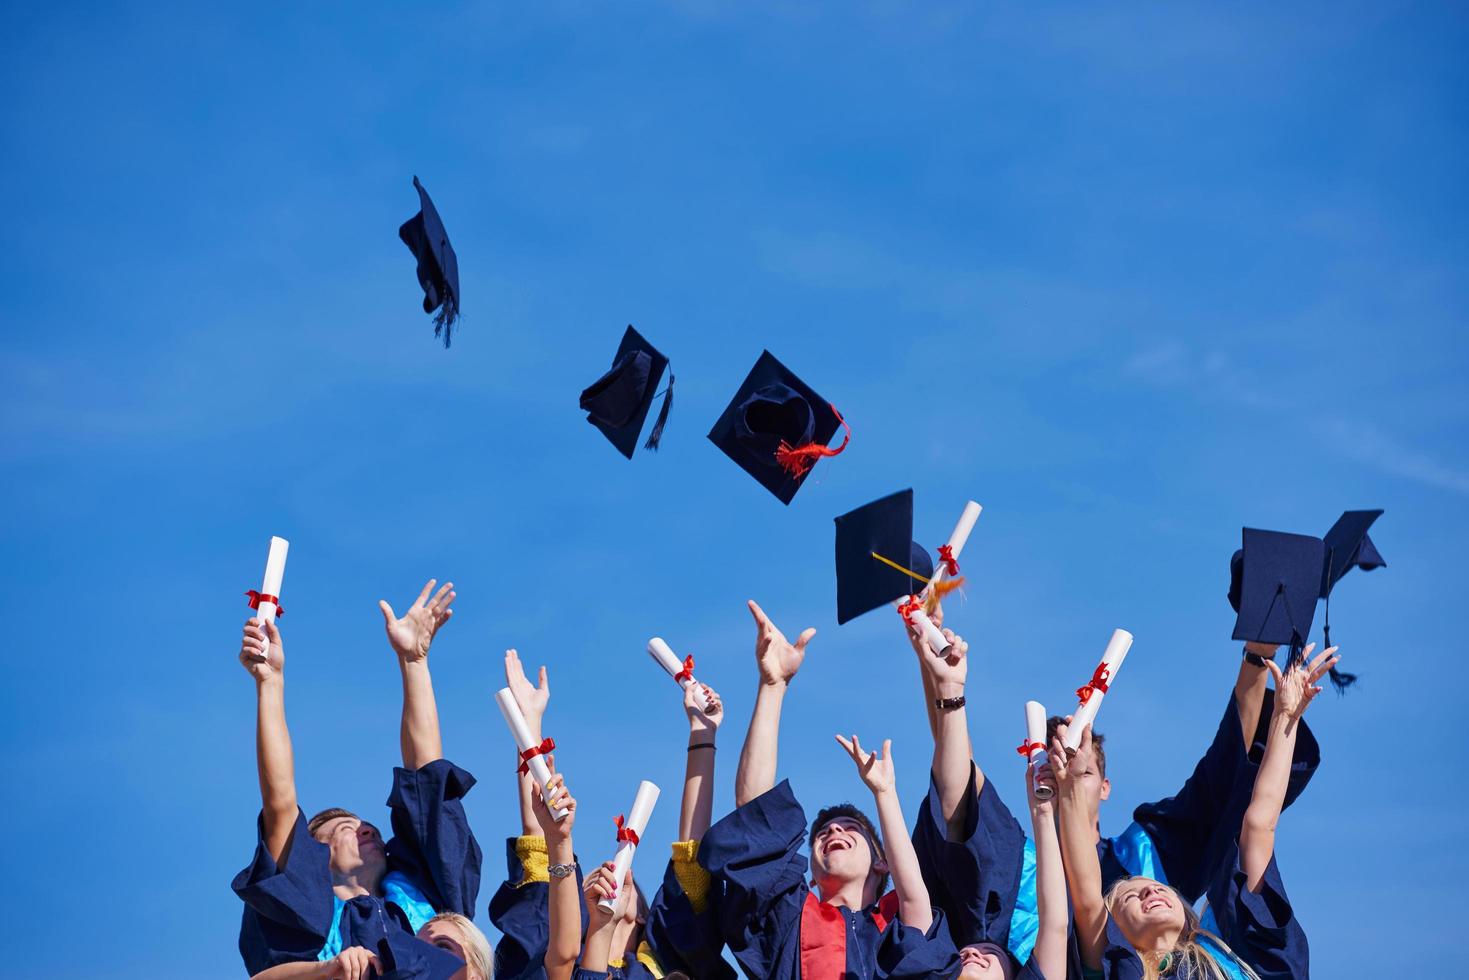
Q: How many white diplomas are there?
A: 8